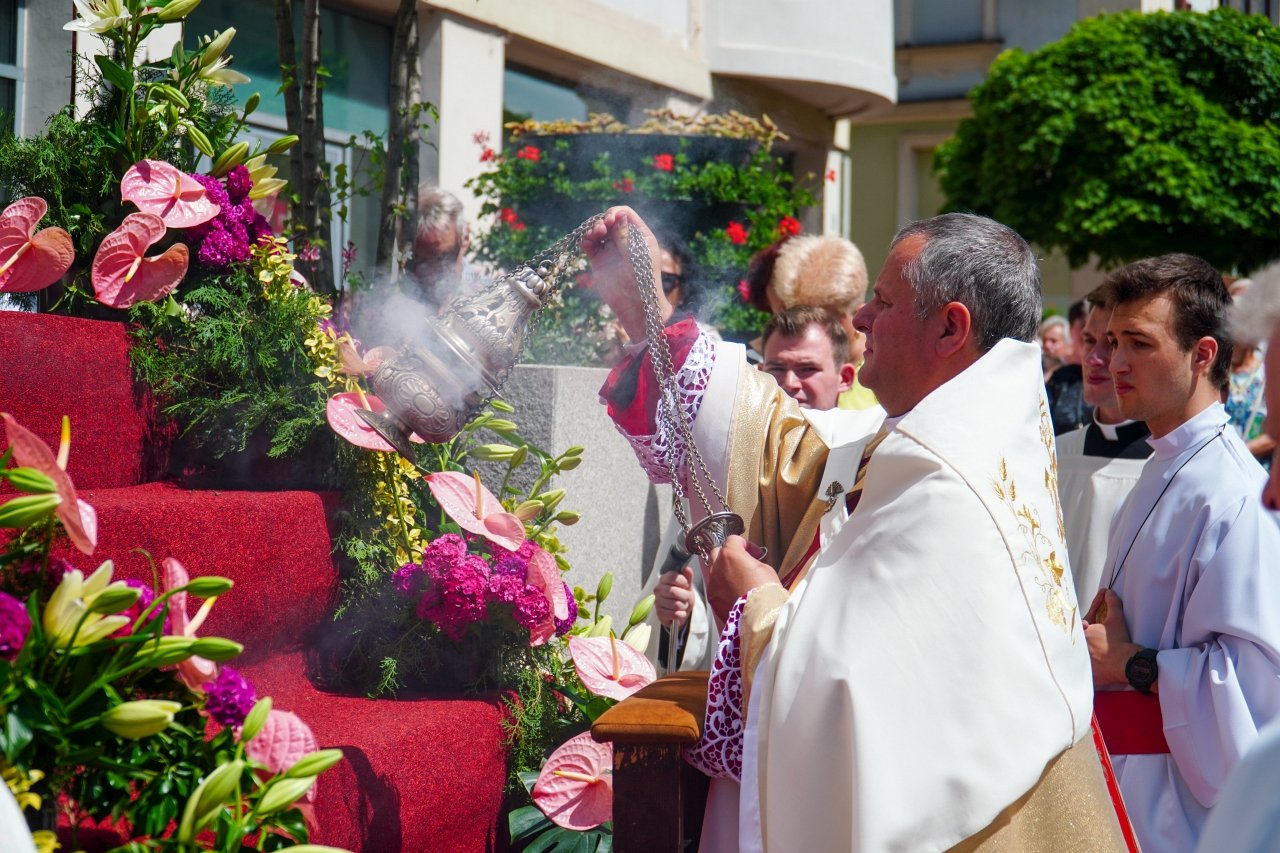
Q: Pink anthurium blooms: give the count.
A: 12